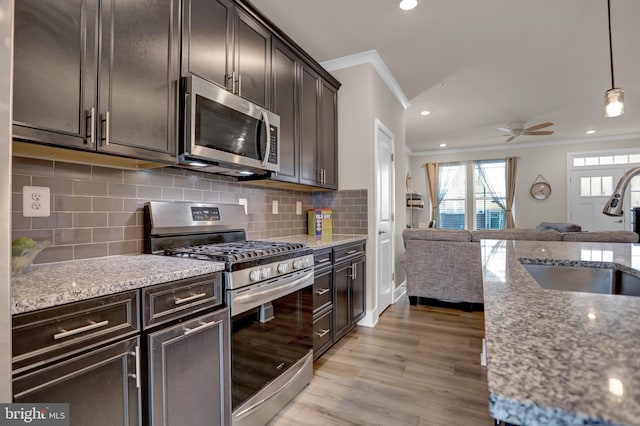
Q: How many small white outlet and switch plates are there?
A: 4